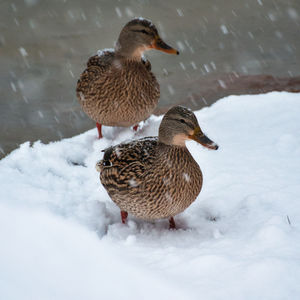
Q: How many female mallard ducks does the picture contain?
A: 2